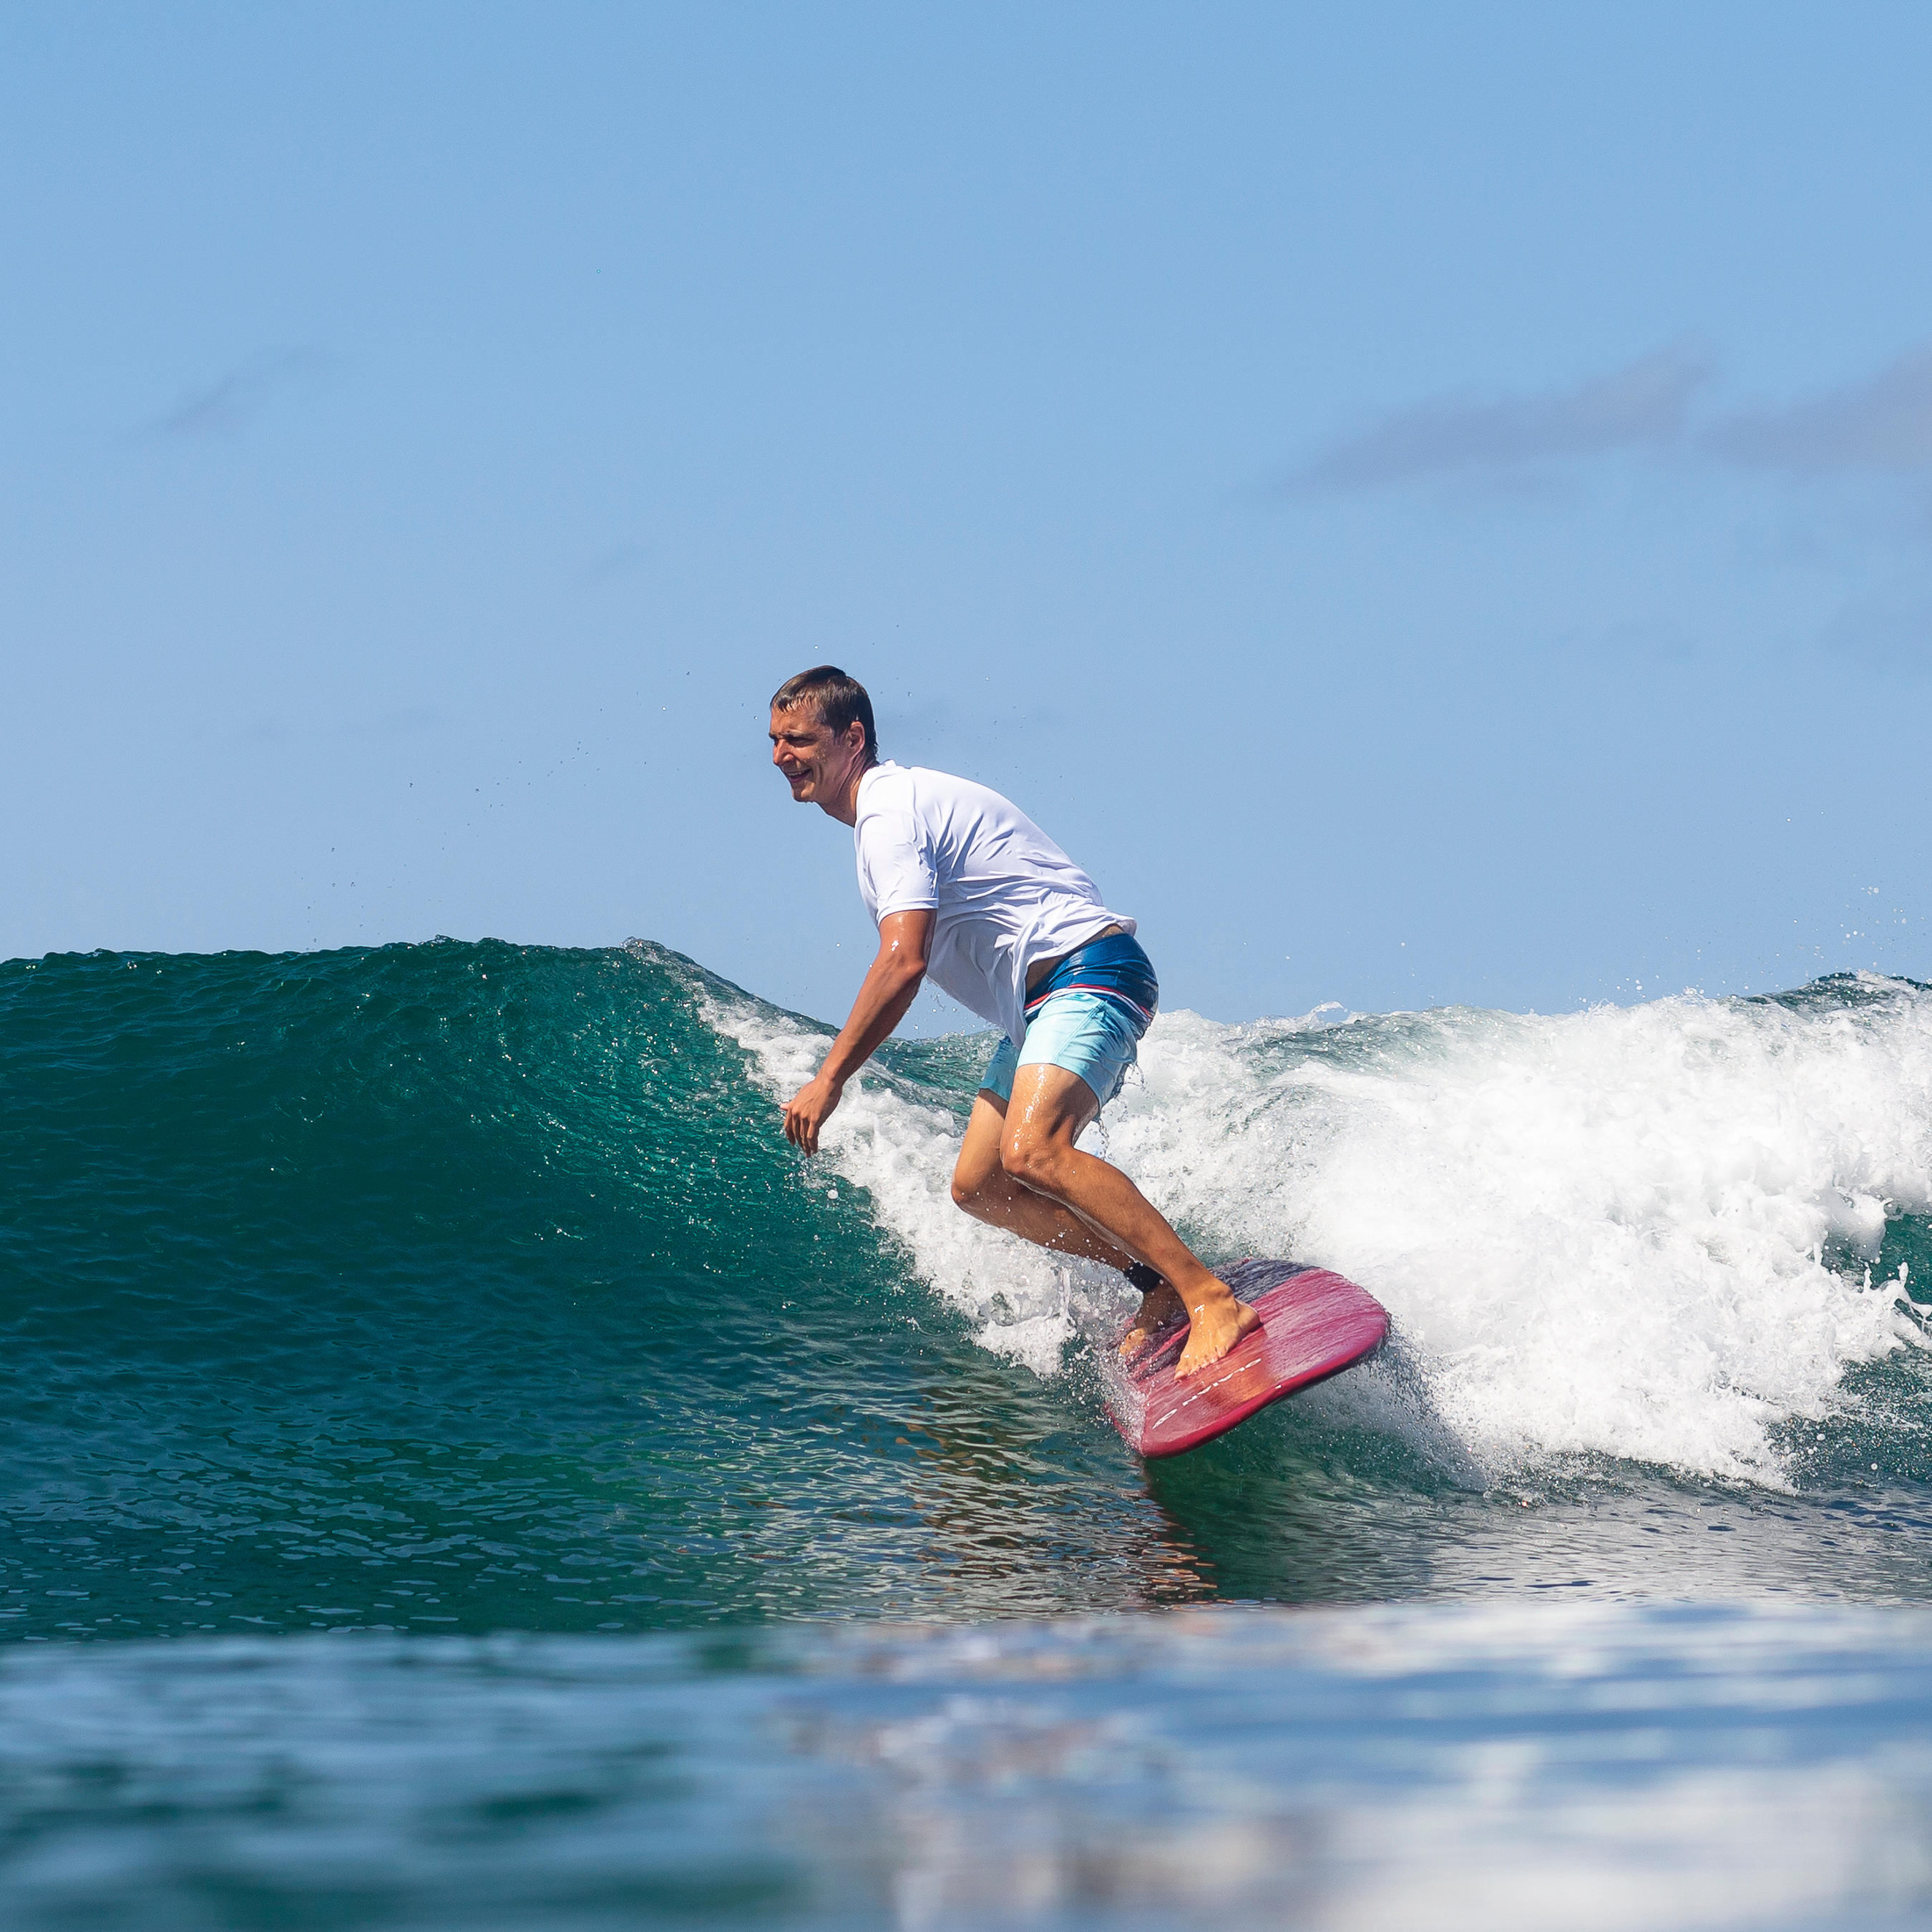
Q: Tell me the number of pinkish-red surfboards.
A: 1